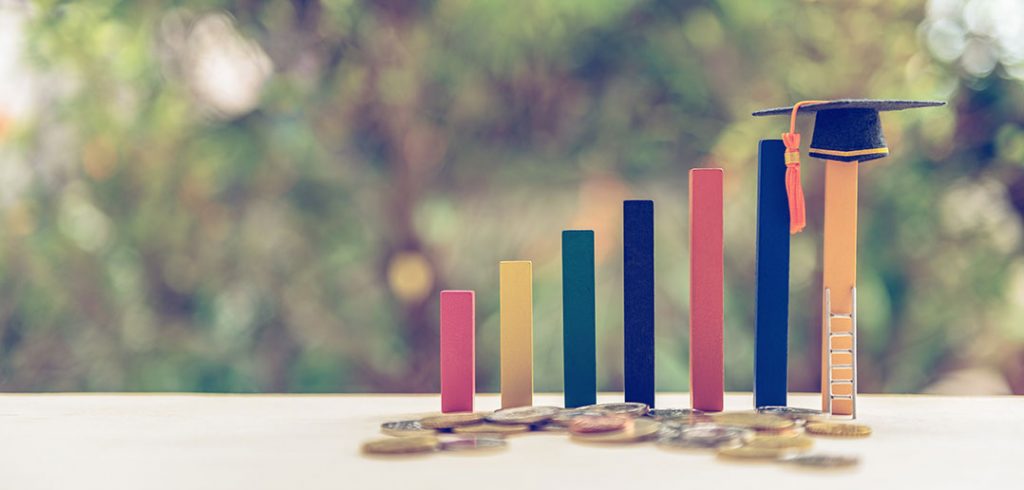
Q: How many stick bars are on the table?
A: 7